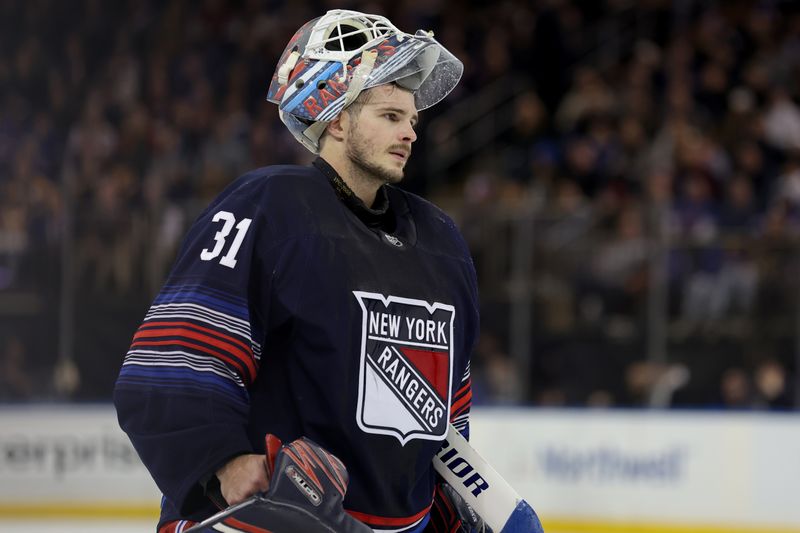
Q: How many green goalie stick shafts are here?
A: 0